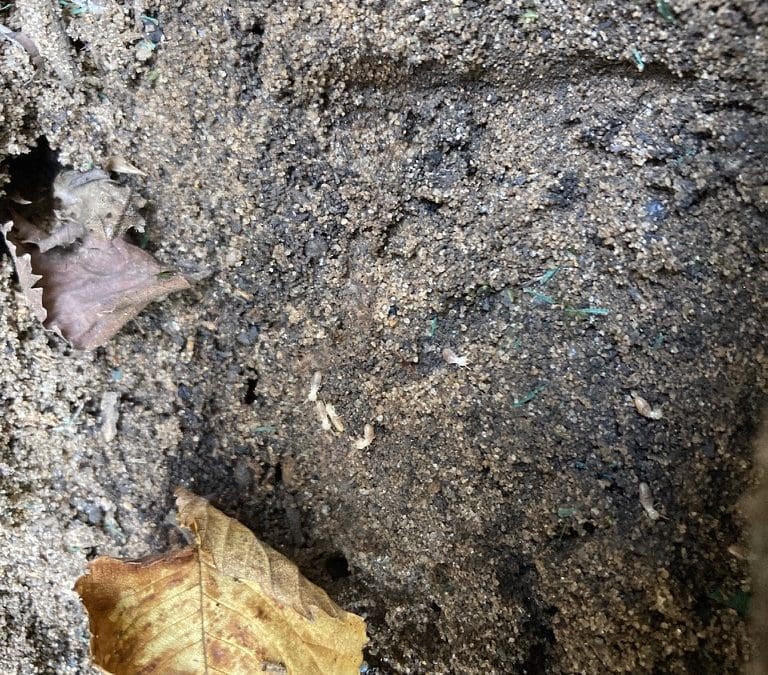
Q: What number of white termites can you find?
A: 7